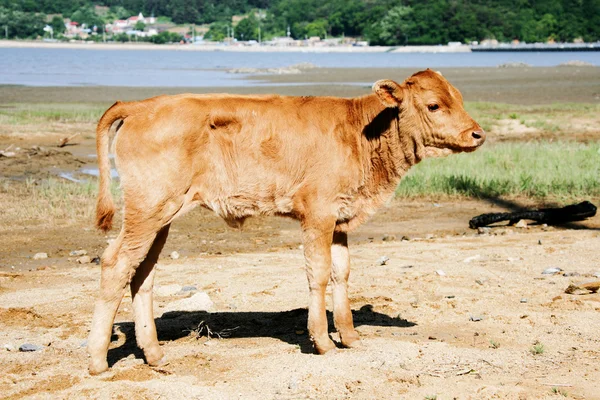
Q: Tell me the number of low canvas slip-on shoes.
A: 0